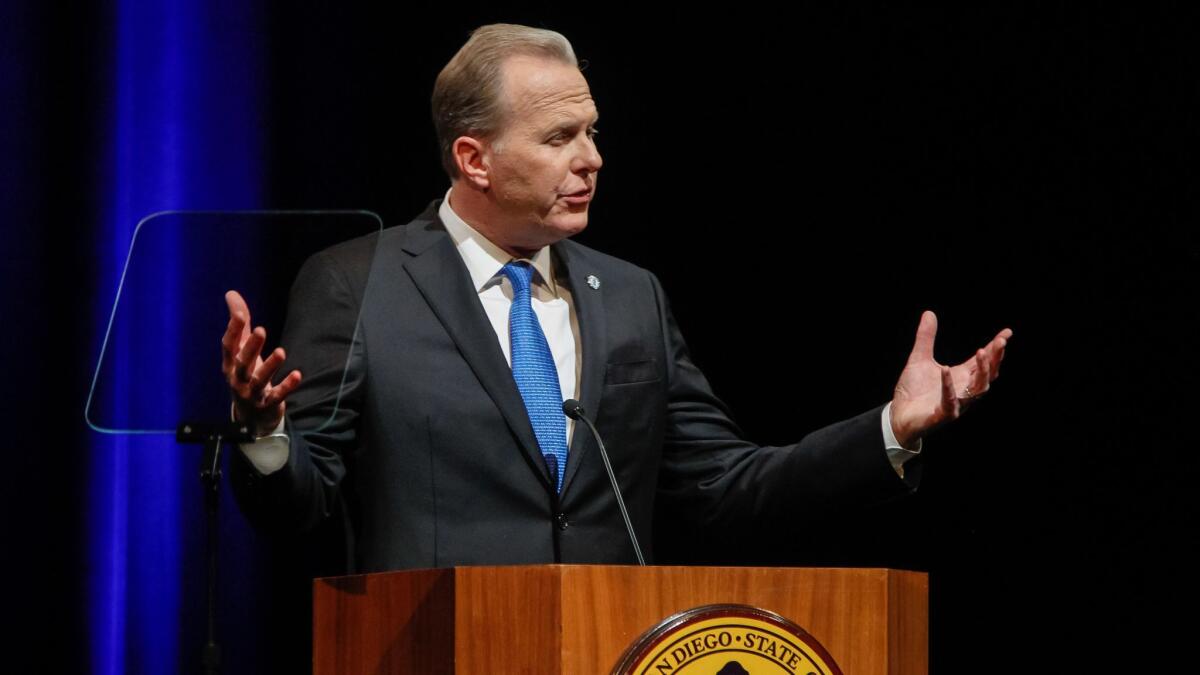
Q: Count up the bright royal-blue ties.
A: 1